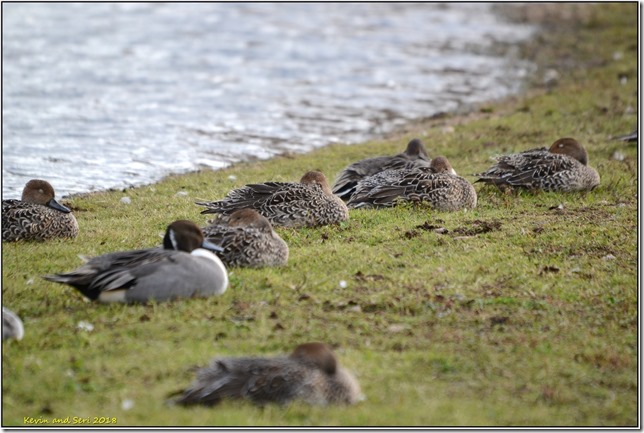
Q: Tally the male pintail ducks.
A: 1